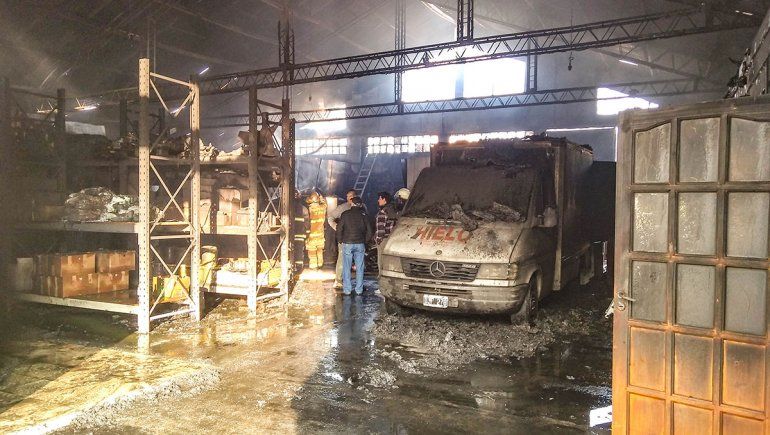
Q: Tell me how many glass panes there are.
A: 9